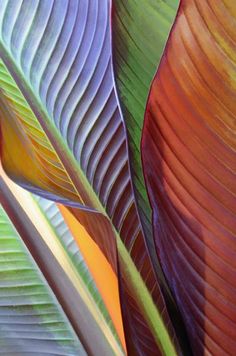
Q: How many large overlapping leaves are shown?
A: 4